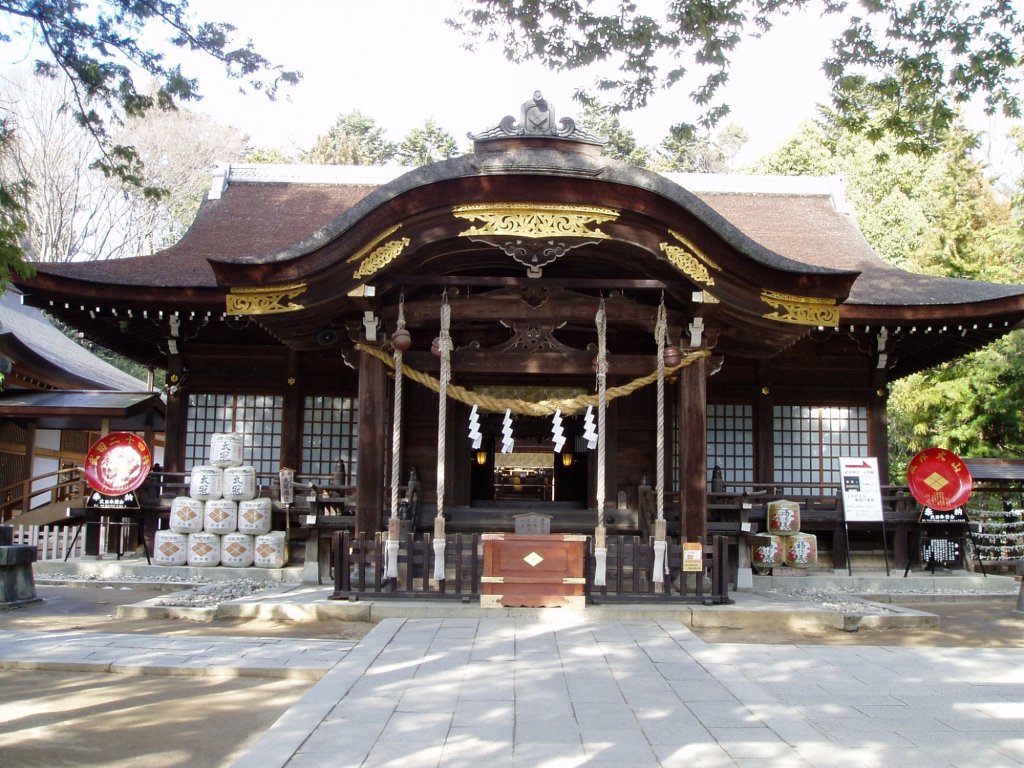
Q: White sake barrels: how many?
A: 10